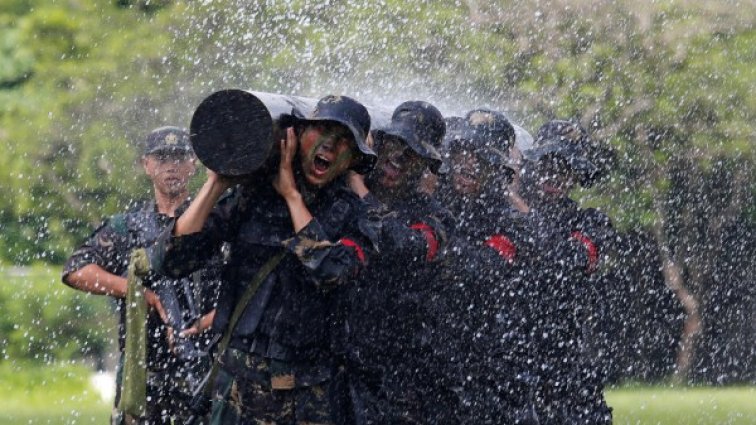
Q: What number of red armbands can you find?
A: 4